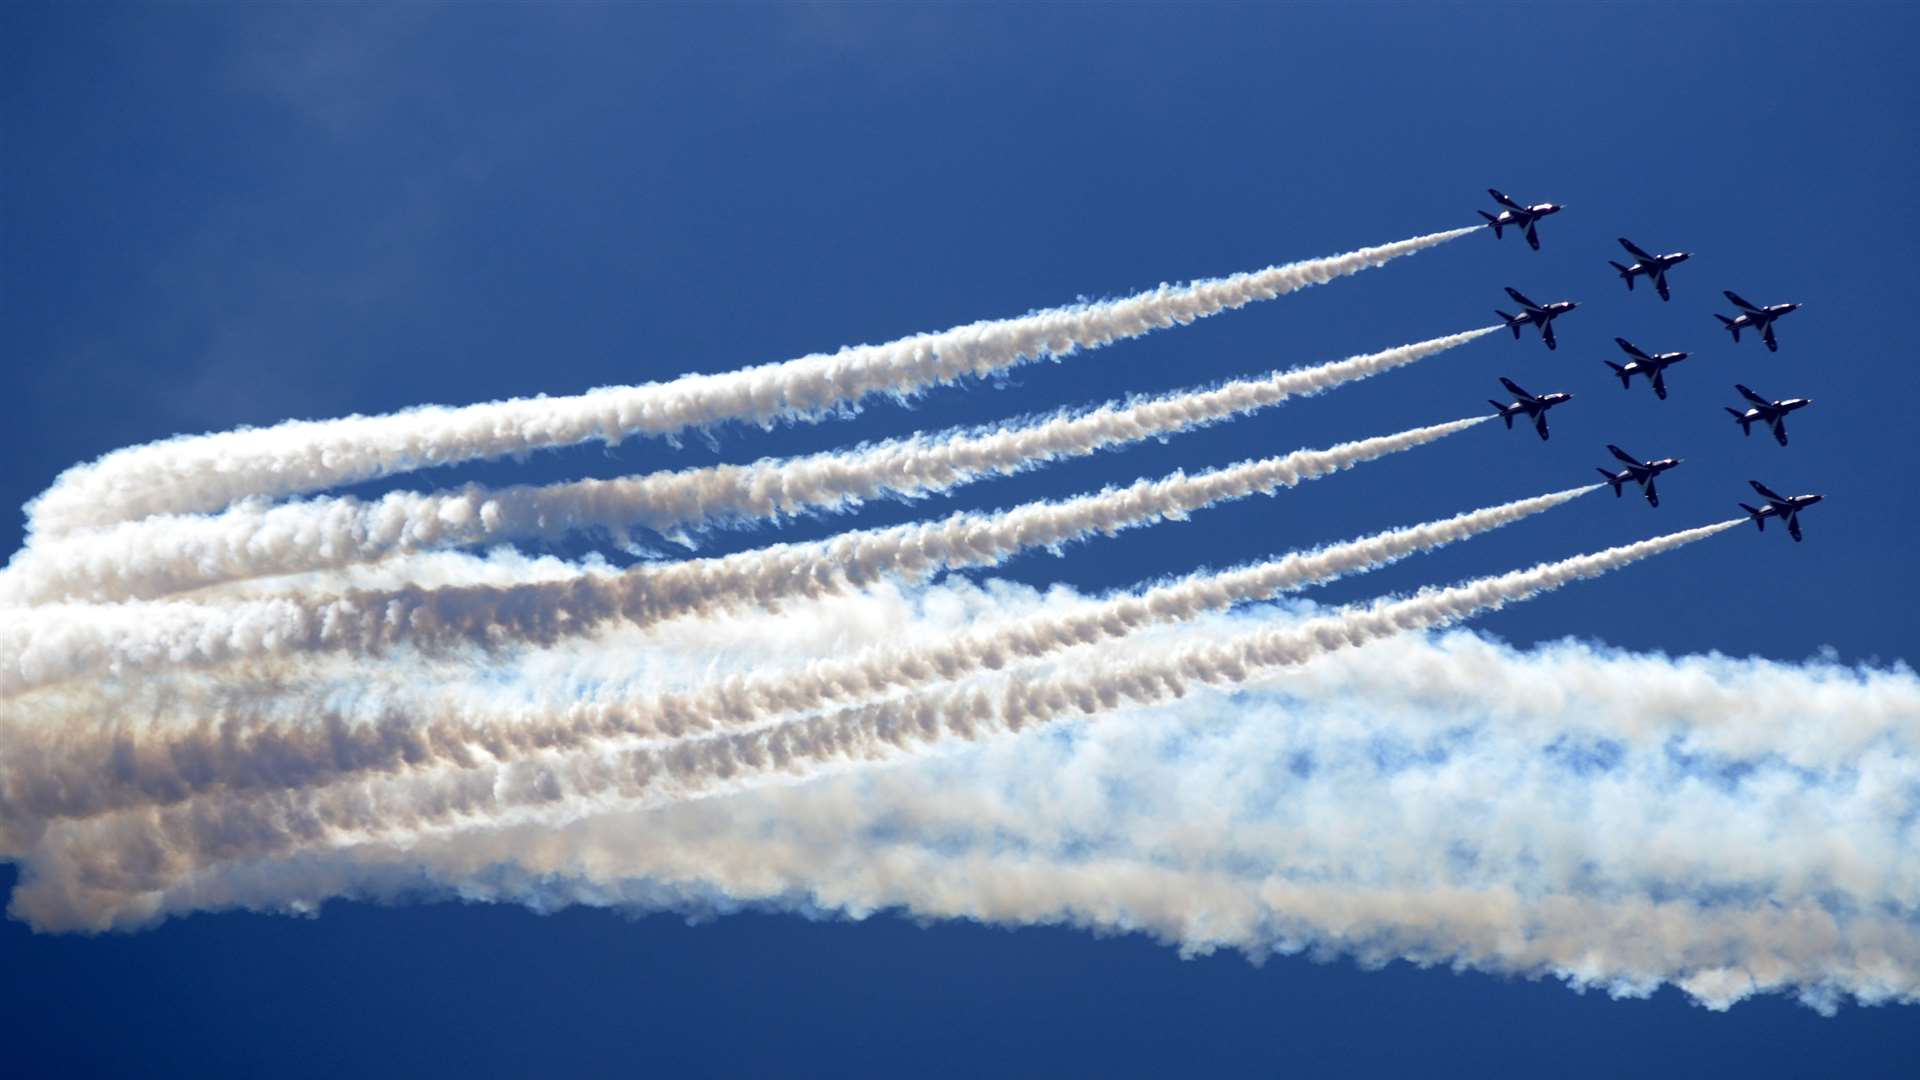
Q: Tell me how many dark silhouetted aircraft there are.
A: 9